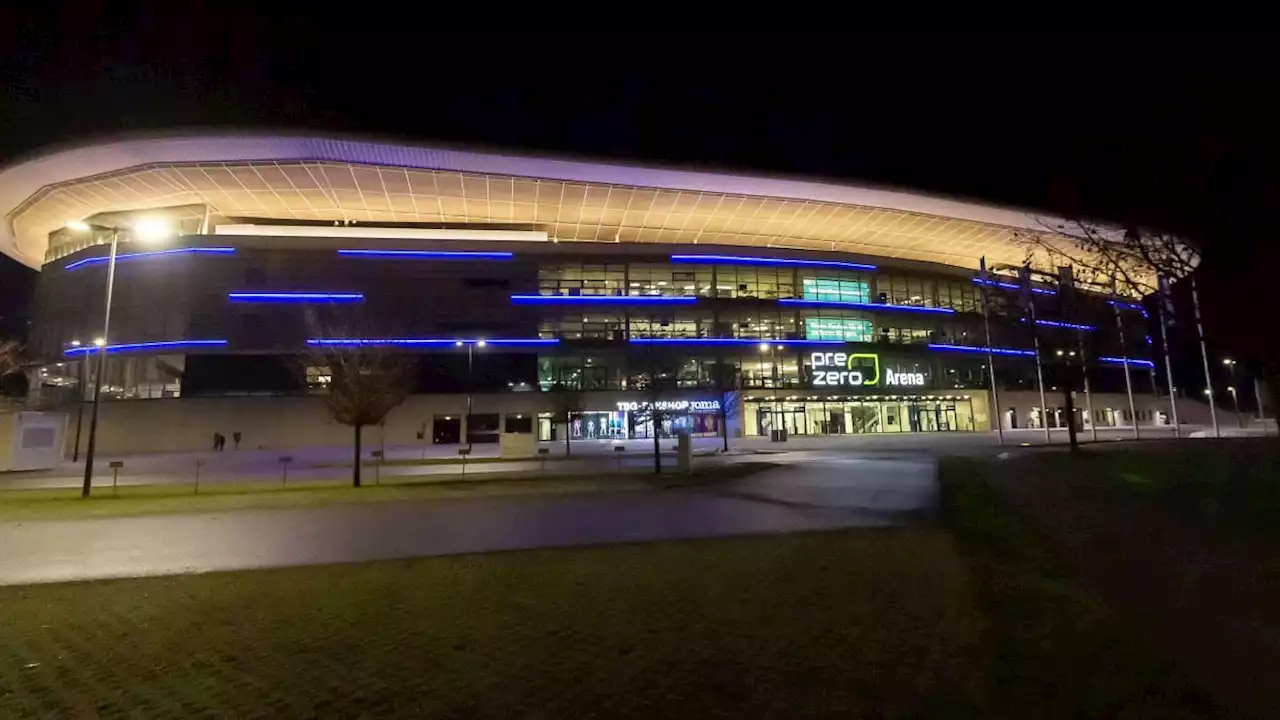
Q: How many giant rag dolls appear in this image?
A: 0